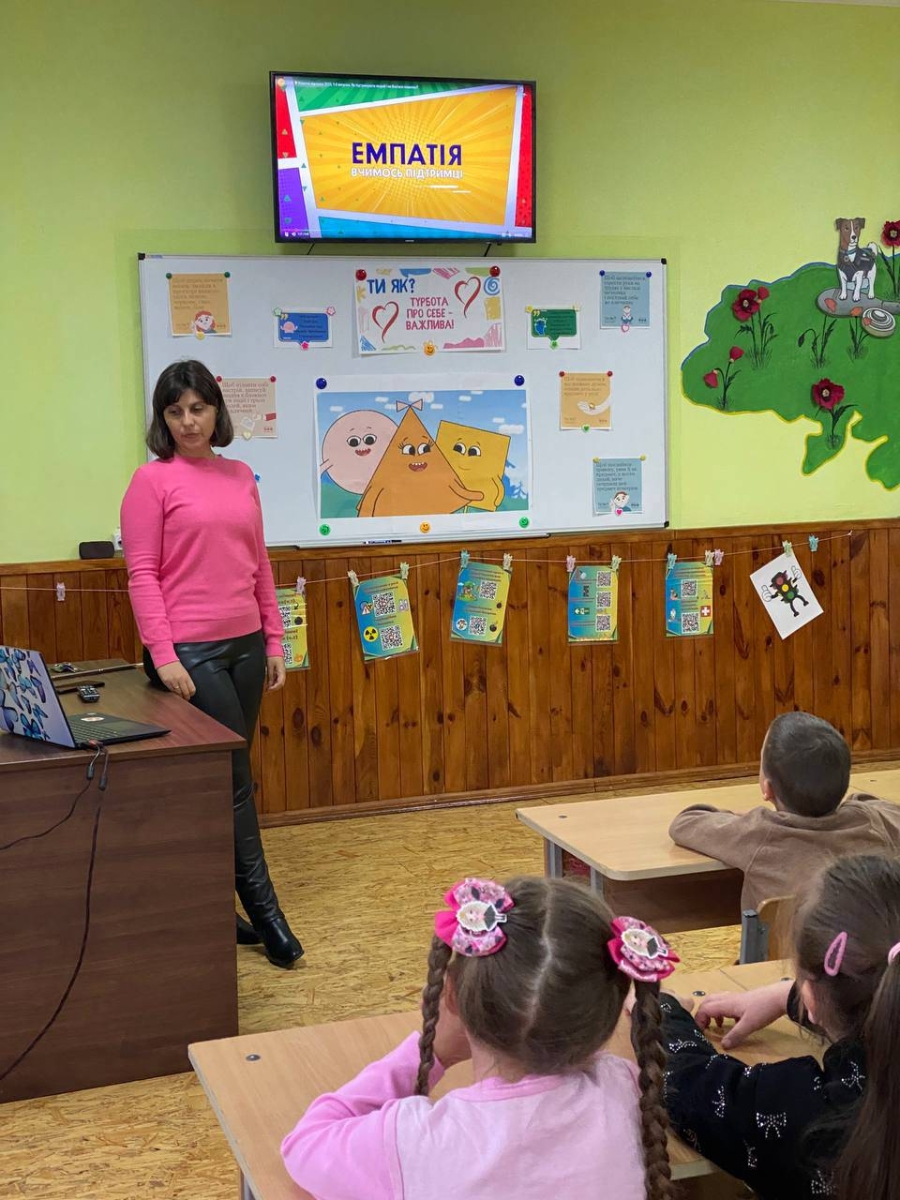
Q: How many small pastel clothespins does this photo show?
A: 13